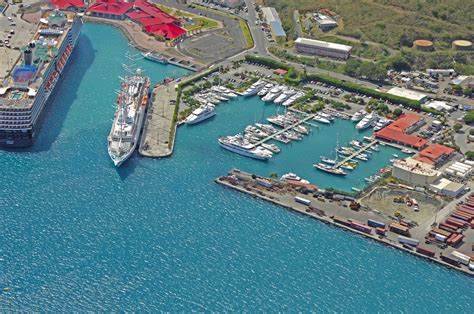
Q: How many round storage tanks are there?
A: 2